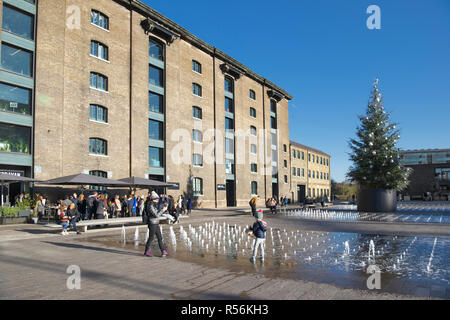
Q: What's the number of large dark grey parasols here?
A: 3